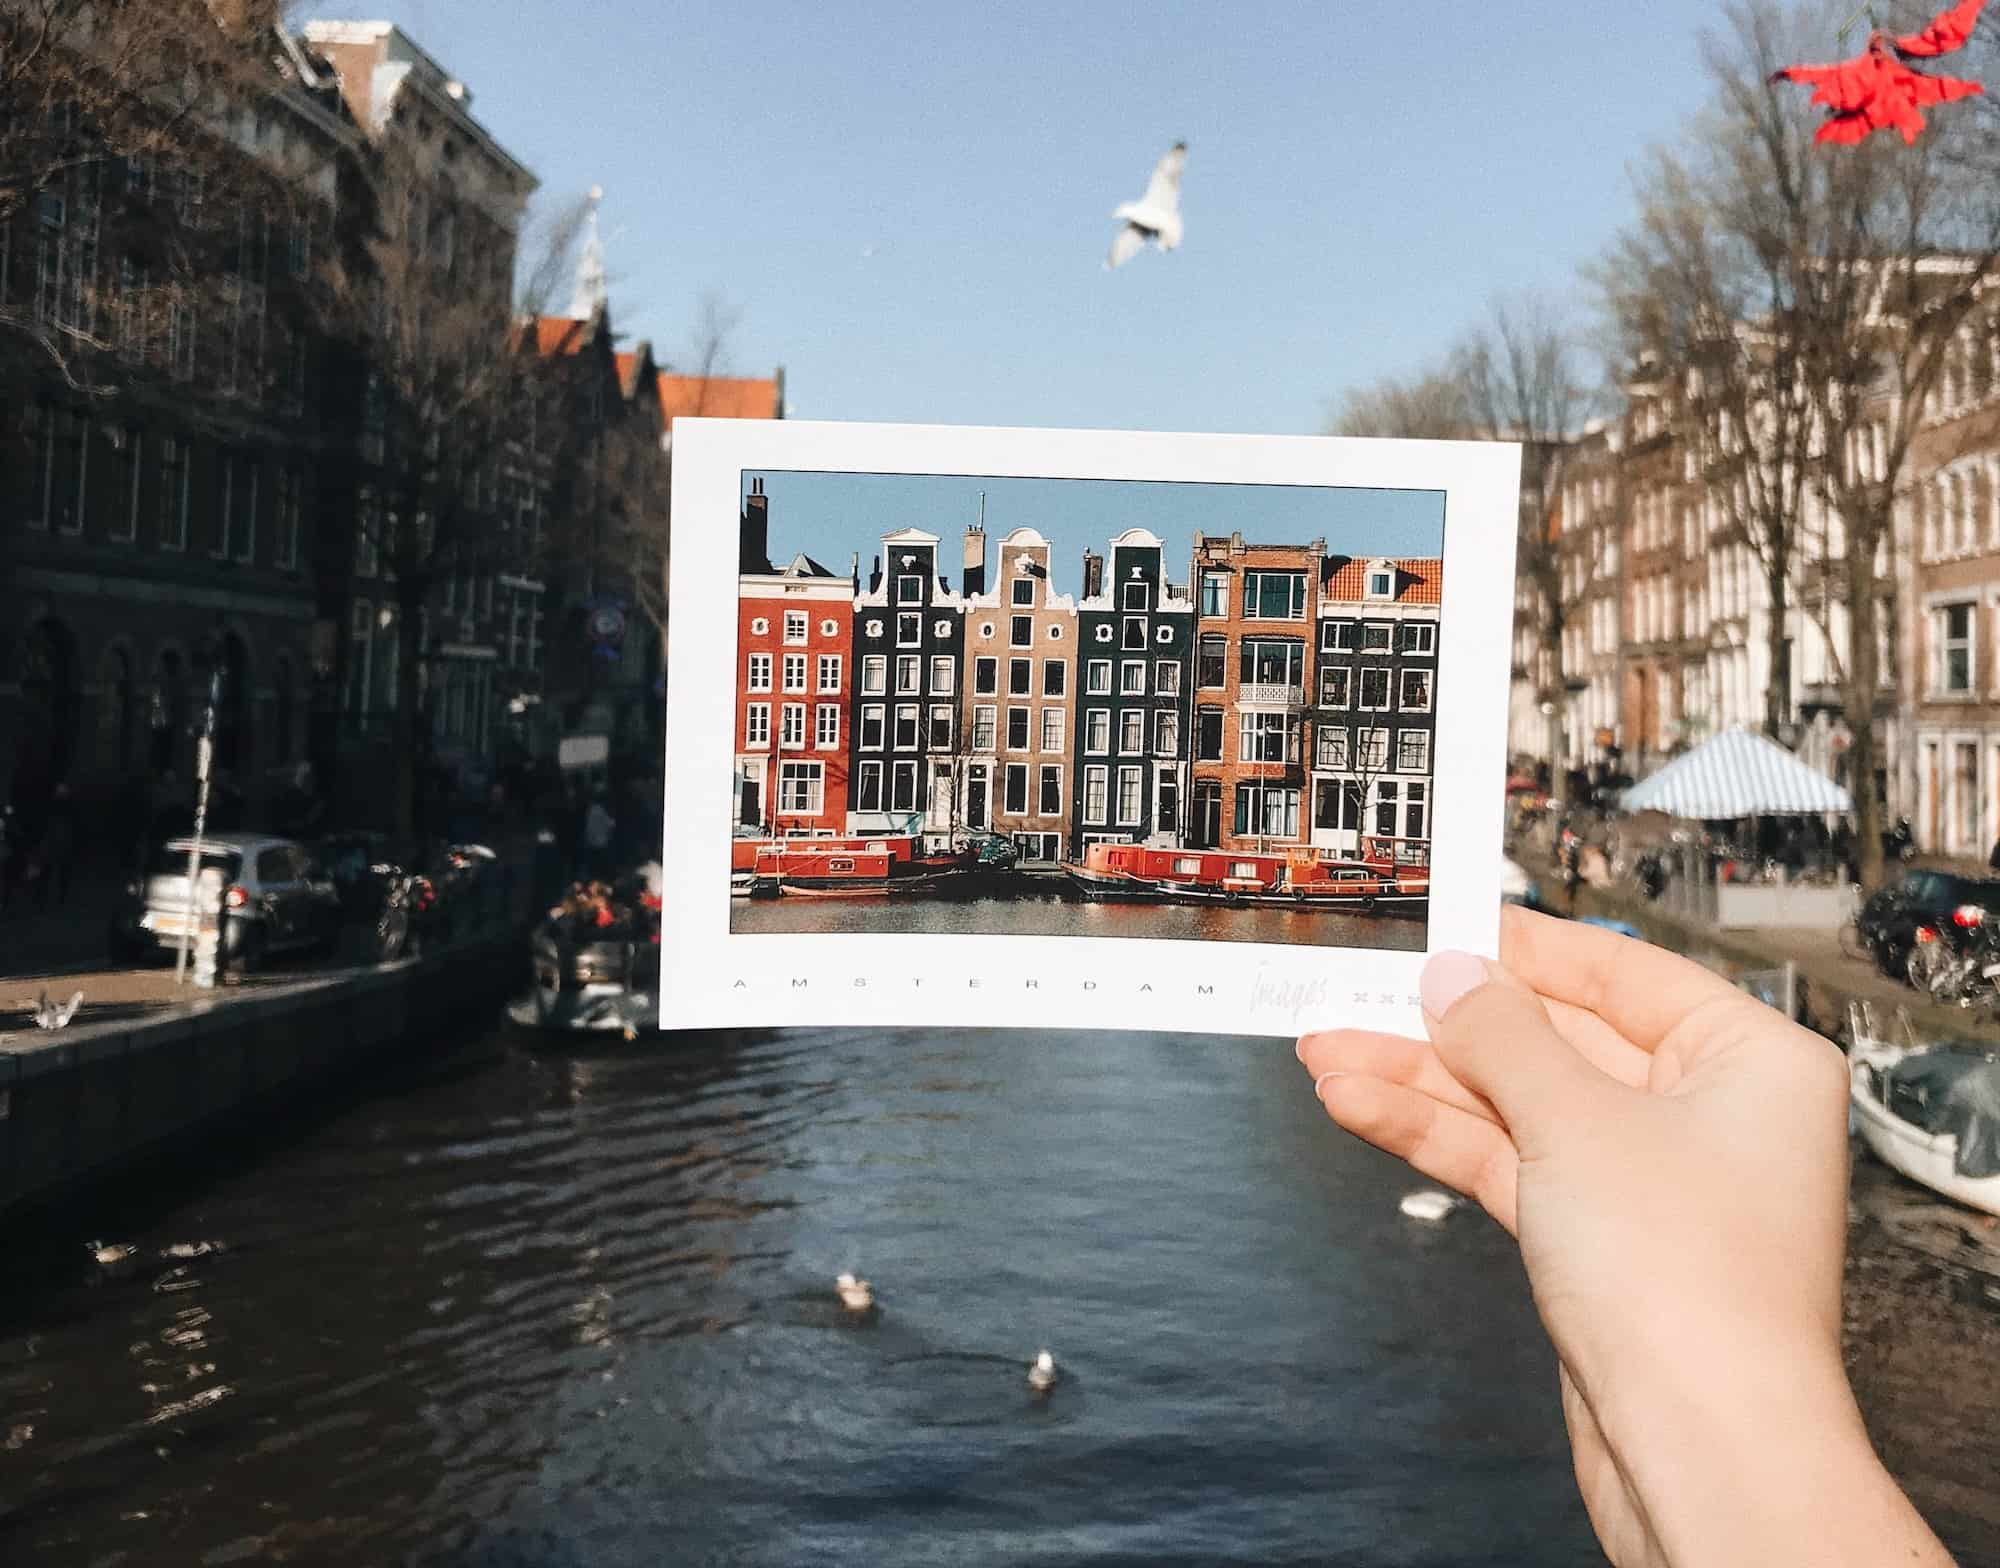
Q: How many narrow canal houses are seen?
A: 6